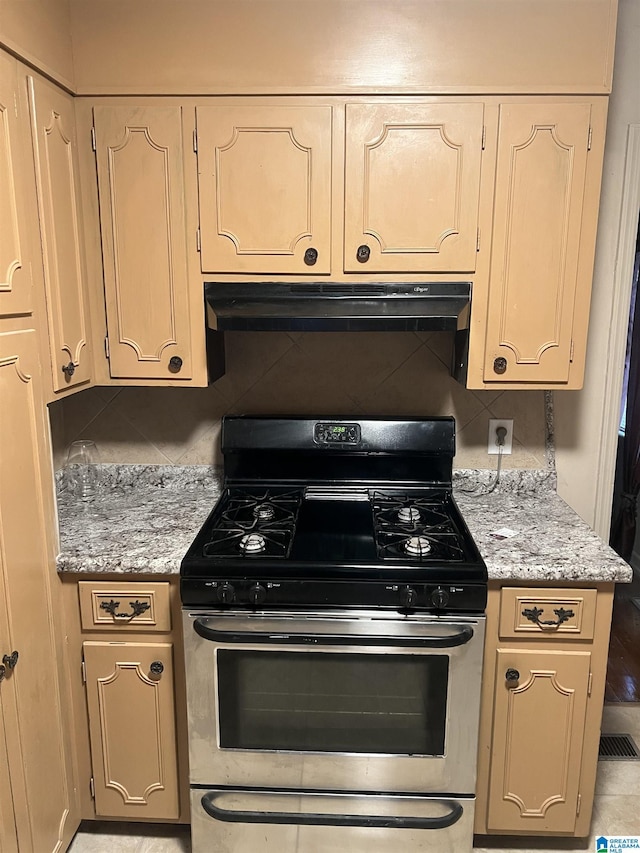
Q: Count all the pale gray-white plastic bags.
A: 0